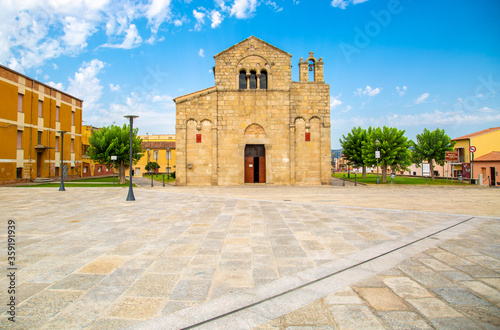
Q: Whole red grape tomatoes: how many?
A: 0